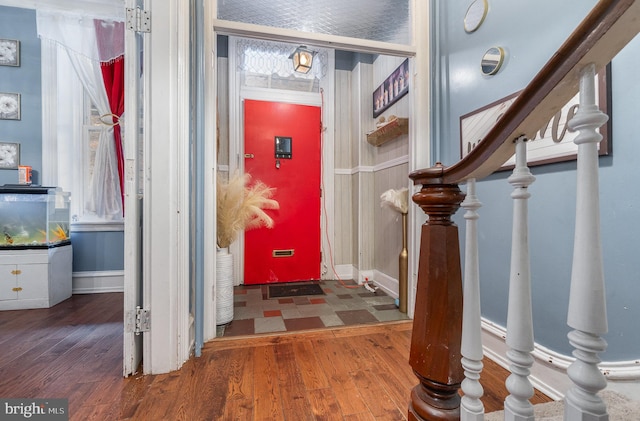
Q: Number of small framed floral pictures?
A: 3